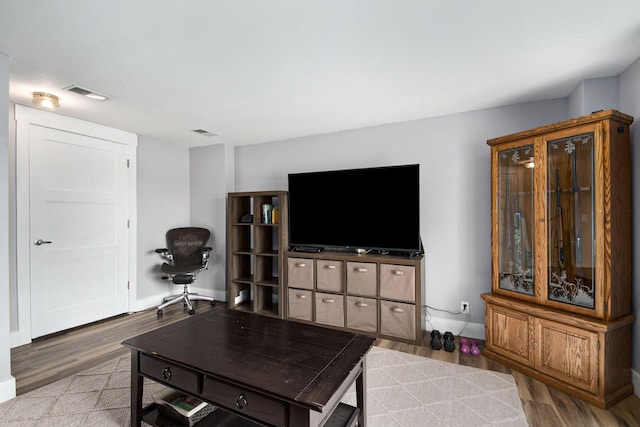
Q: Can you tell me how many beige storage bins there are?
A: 8